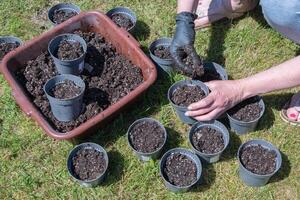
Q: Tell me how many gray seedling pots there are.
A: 14